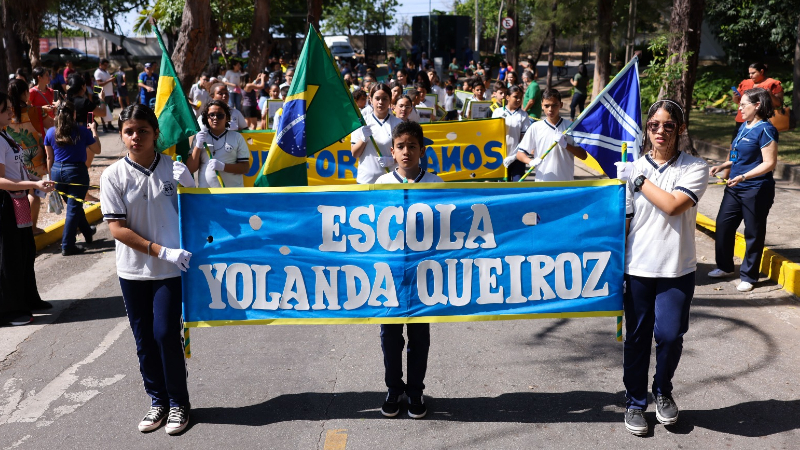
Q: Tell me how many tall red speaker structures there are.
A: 0